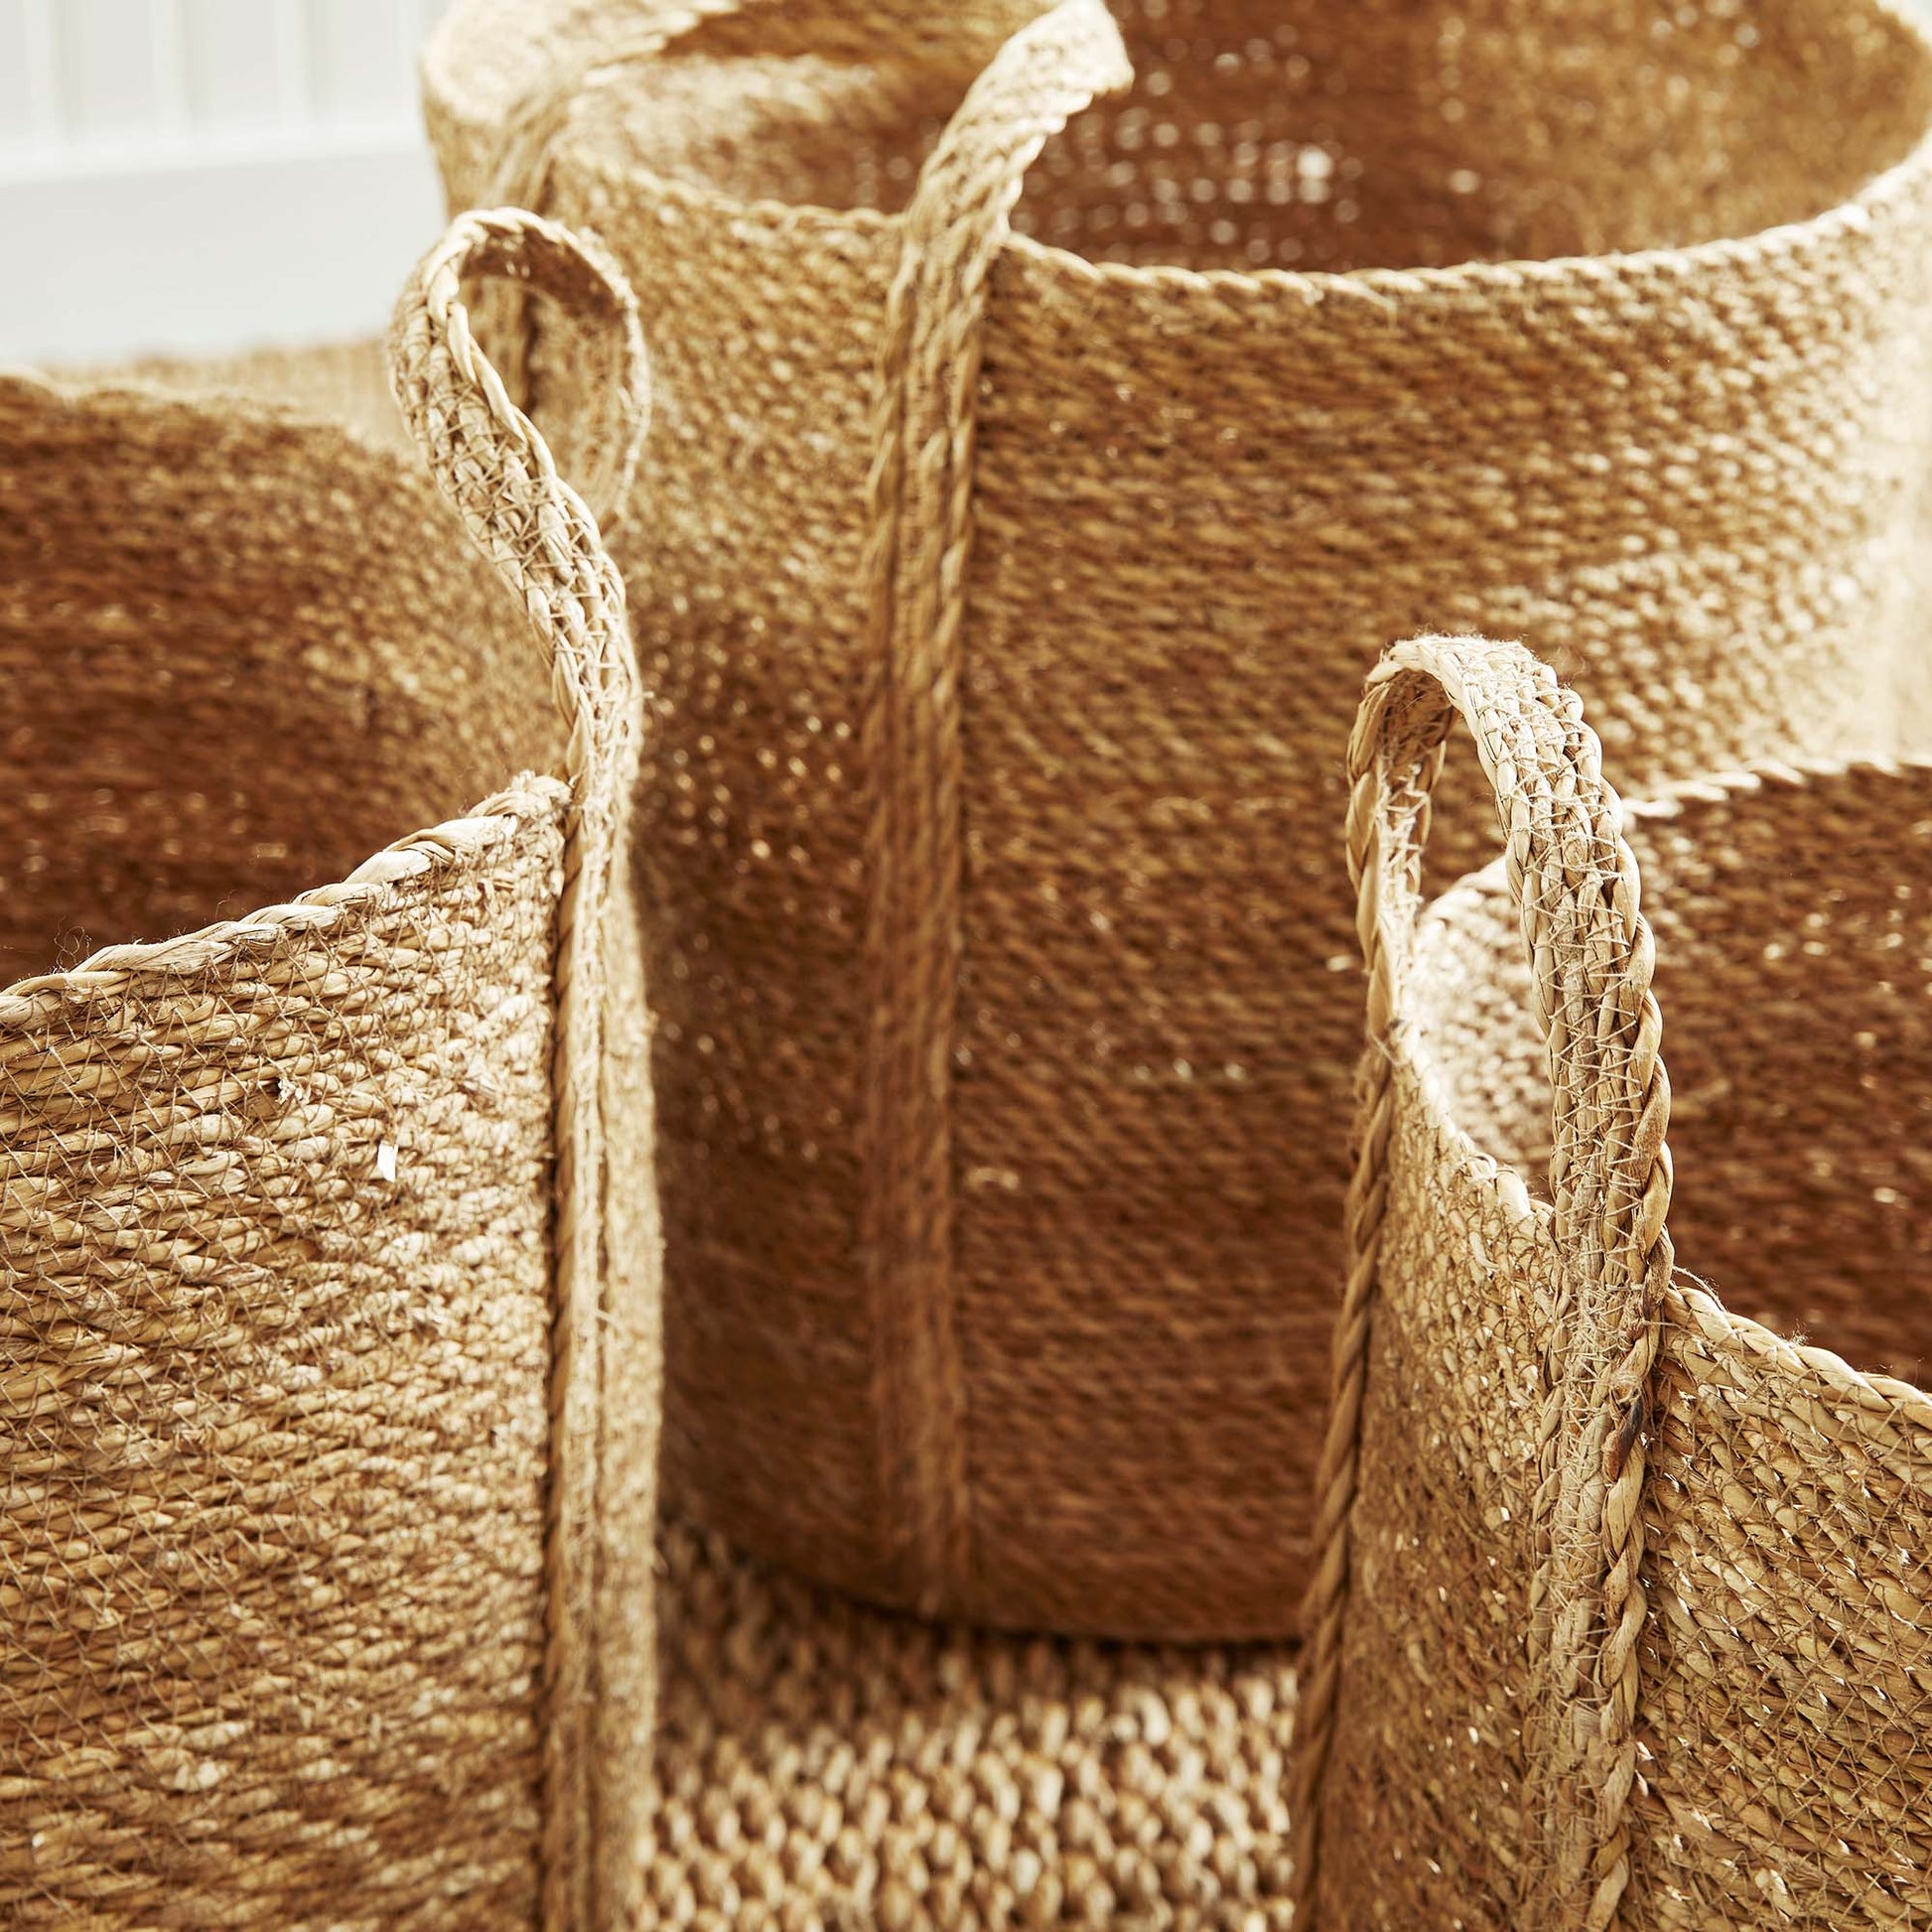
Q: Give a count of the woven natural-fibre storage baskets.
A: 3